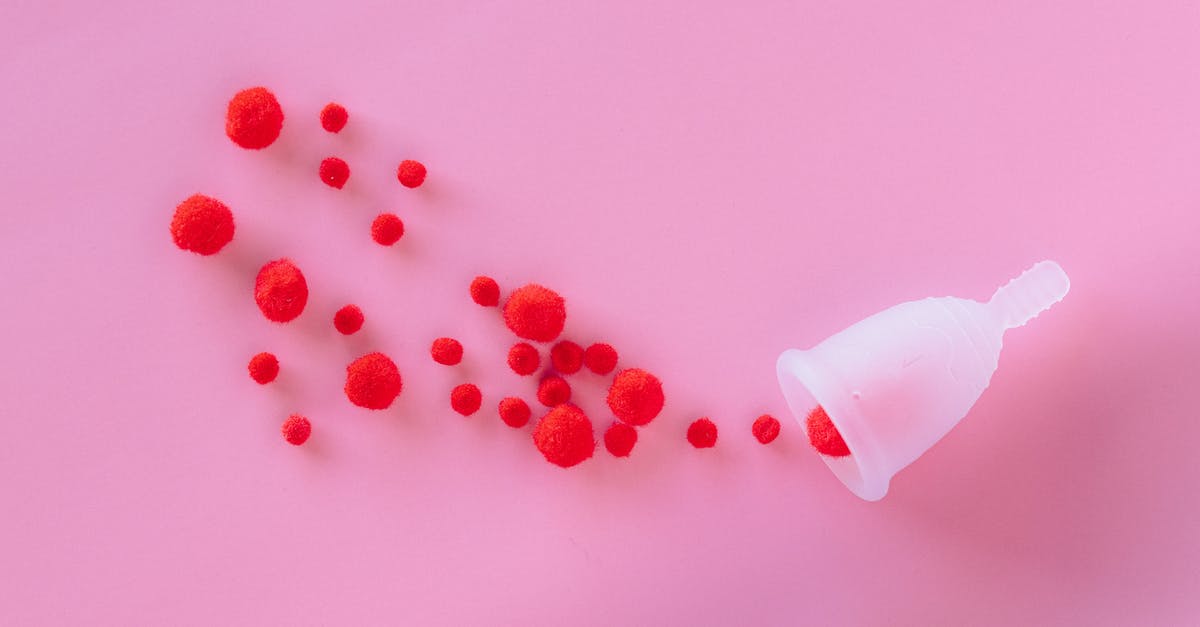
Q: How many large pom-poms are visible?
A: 8